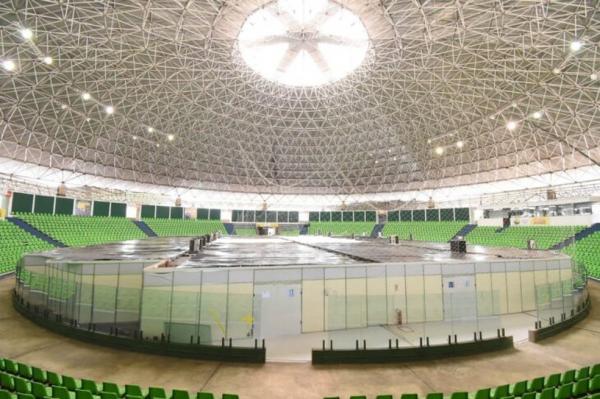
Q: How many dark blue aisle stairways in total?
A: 7